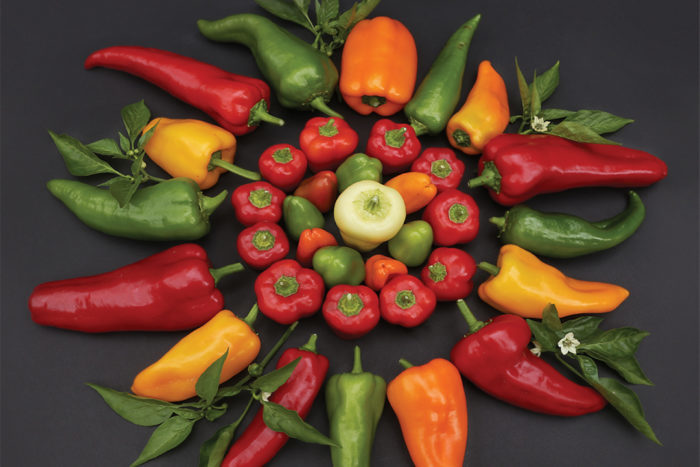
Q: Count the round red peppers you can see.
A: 11